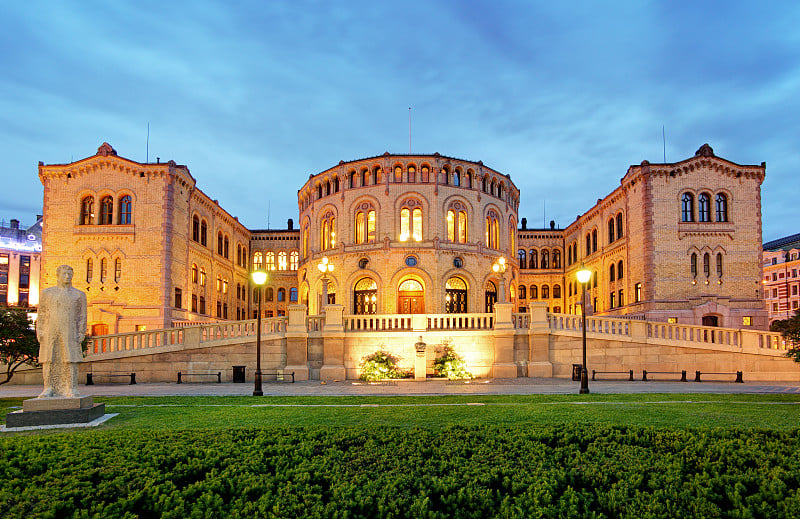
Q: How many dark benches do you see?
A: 6